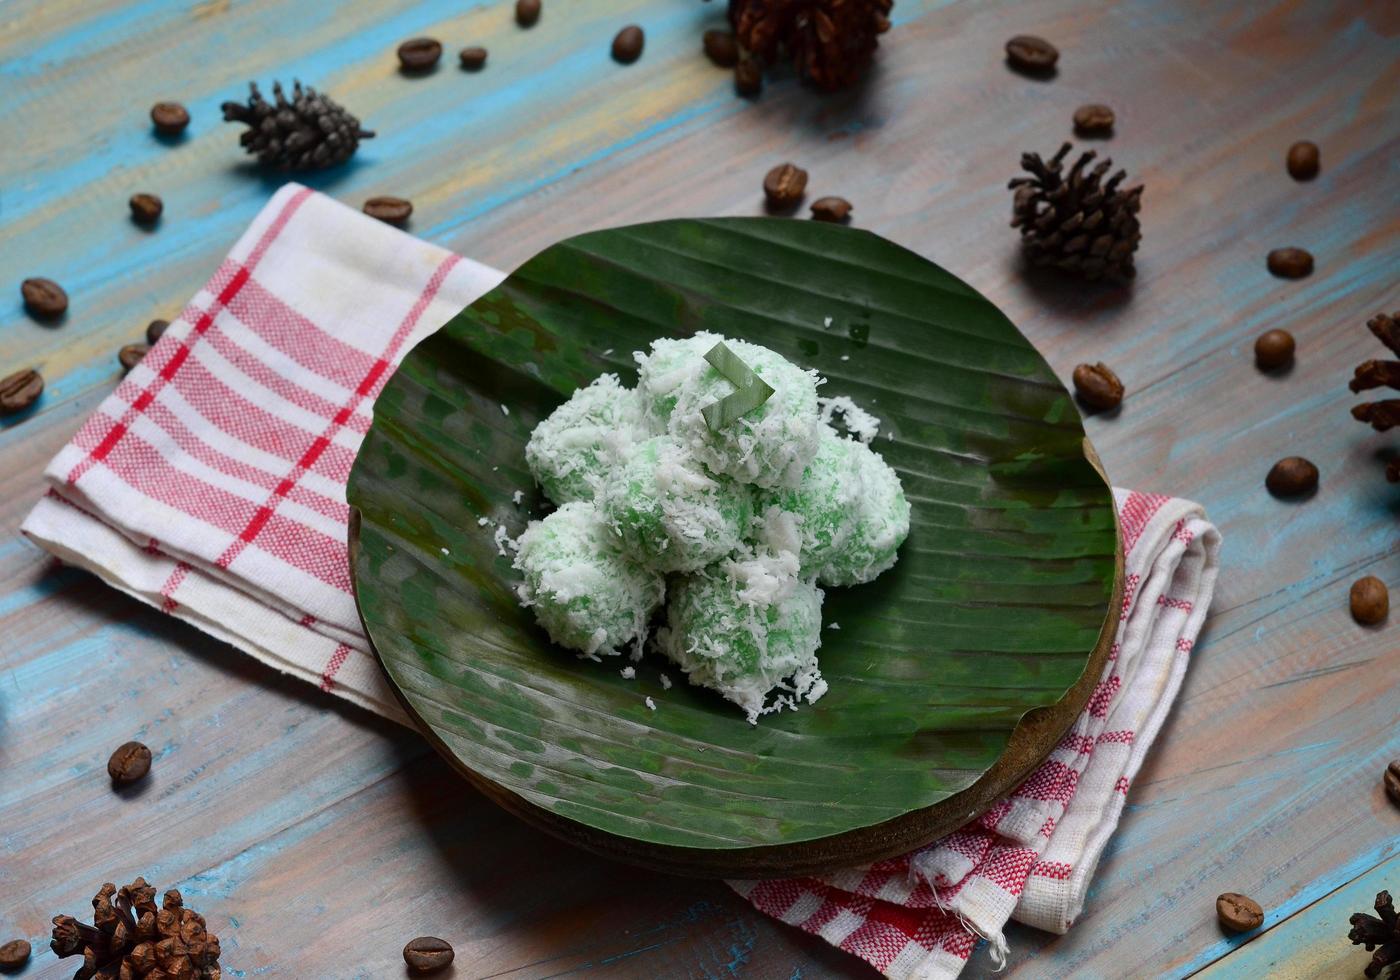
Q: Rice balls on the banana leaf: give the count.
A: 7